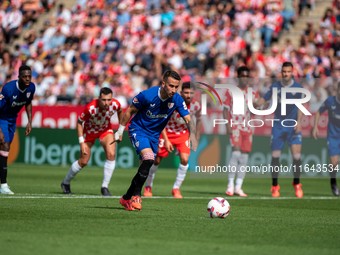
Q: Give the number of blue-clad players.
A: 4